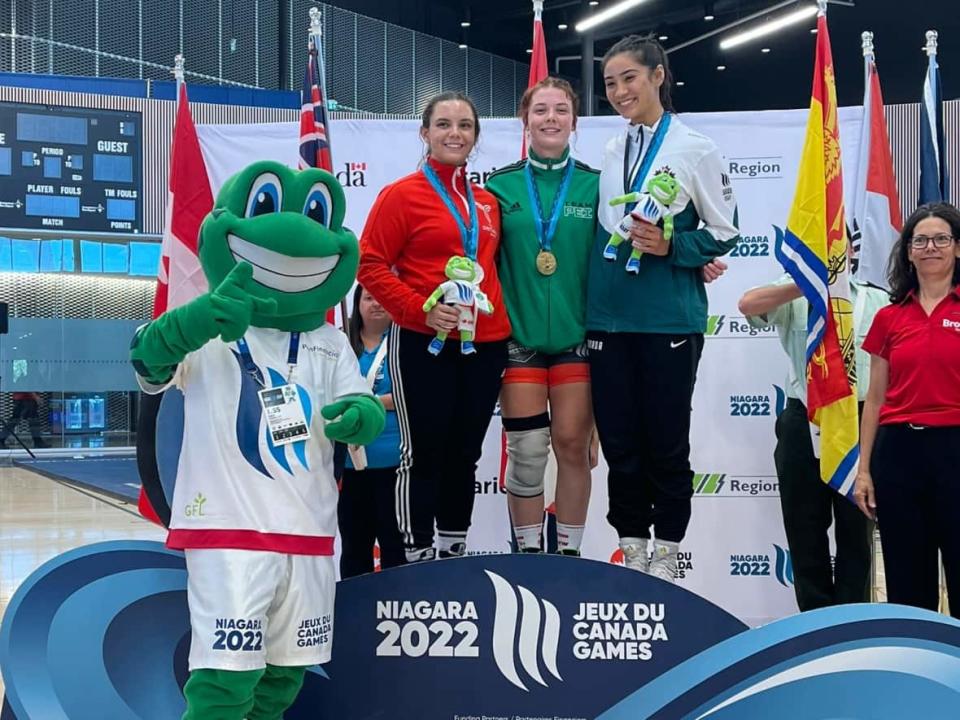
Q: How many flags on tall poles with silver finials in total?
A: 6